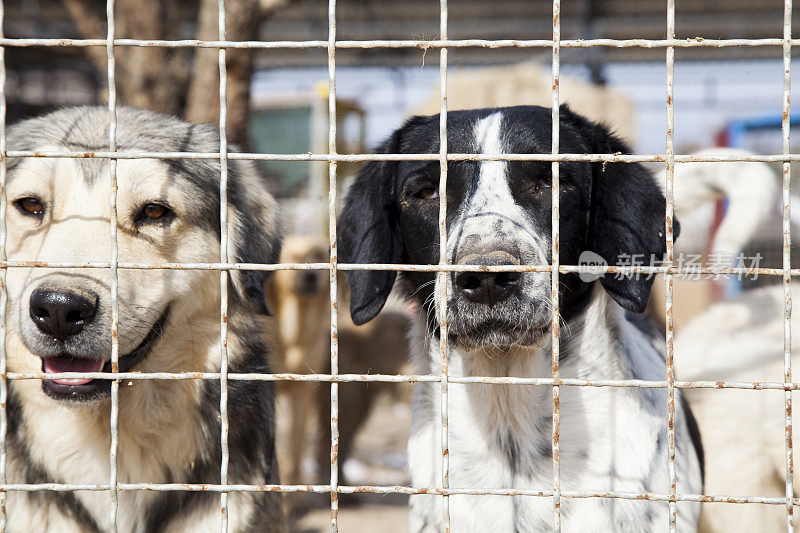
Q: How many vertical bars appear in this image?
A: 8